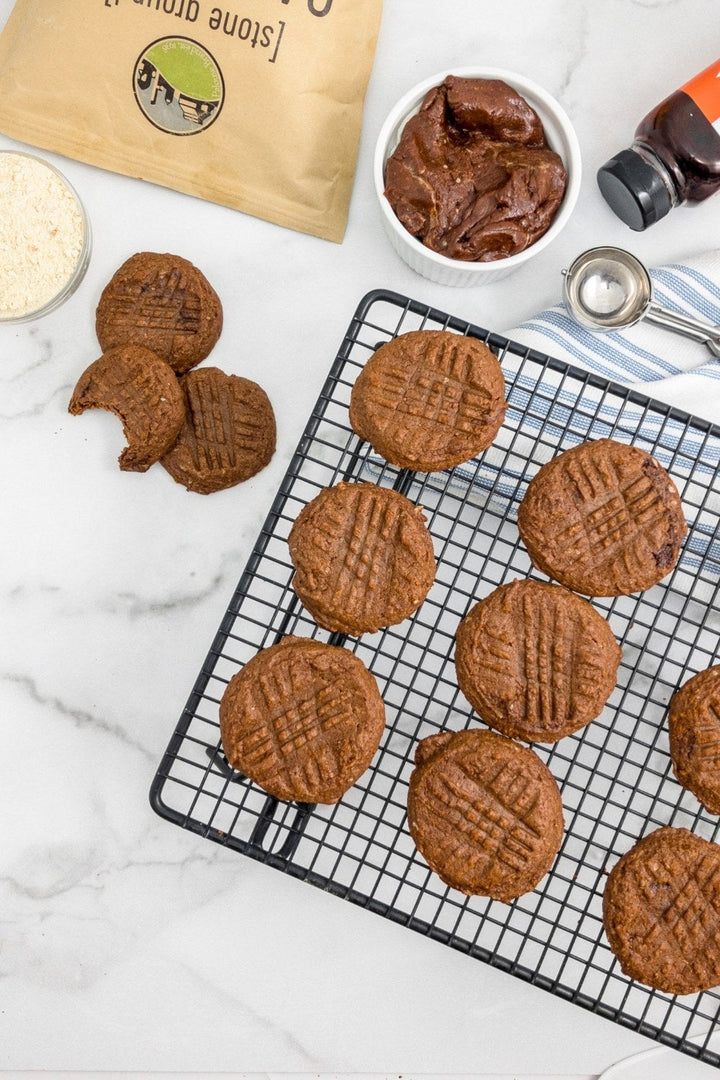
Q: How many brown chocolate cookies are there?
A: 11